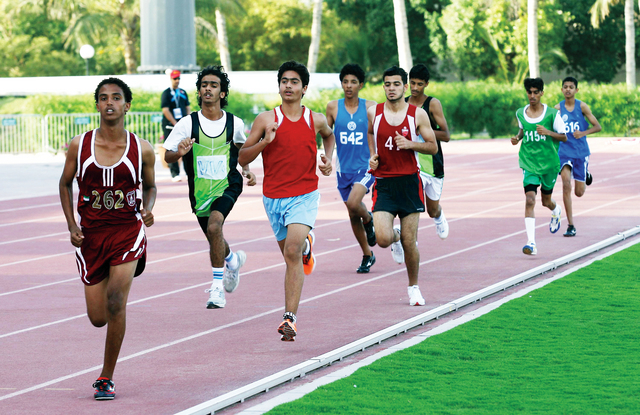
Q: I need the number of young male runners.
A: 8